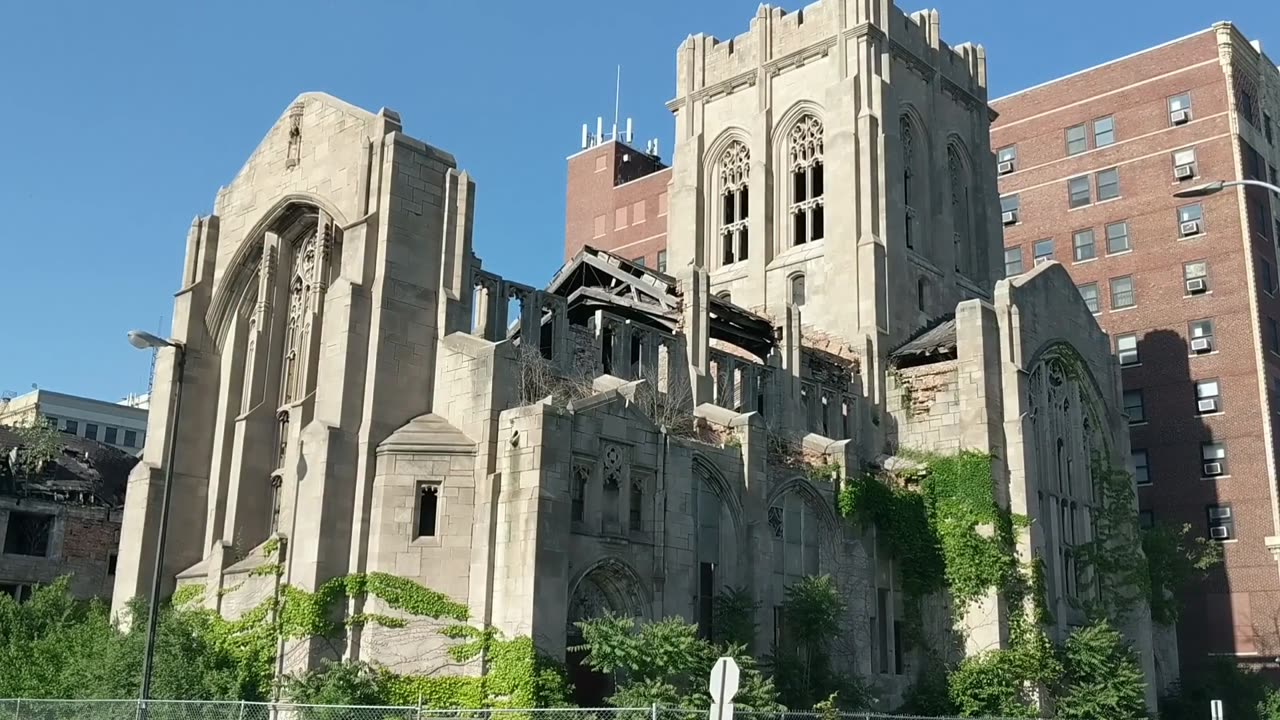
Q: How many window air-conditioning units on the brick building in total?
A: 11